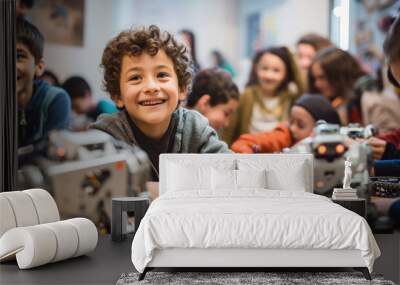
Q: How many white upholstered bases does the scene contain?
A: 1